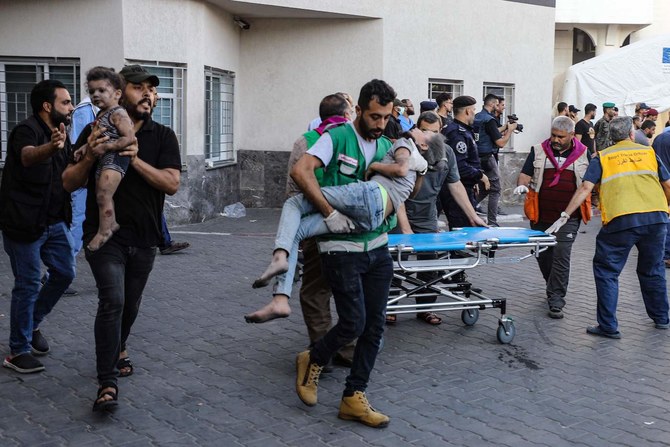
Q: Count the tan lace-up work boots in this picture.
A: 2